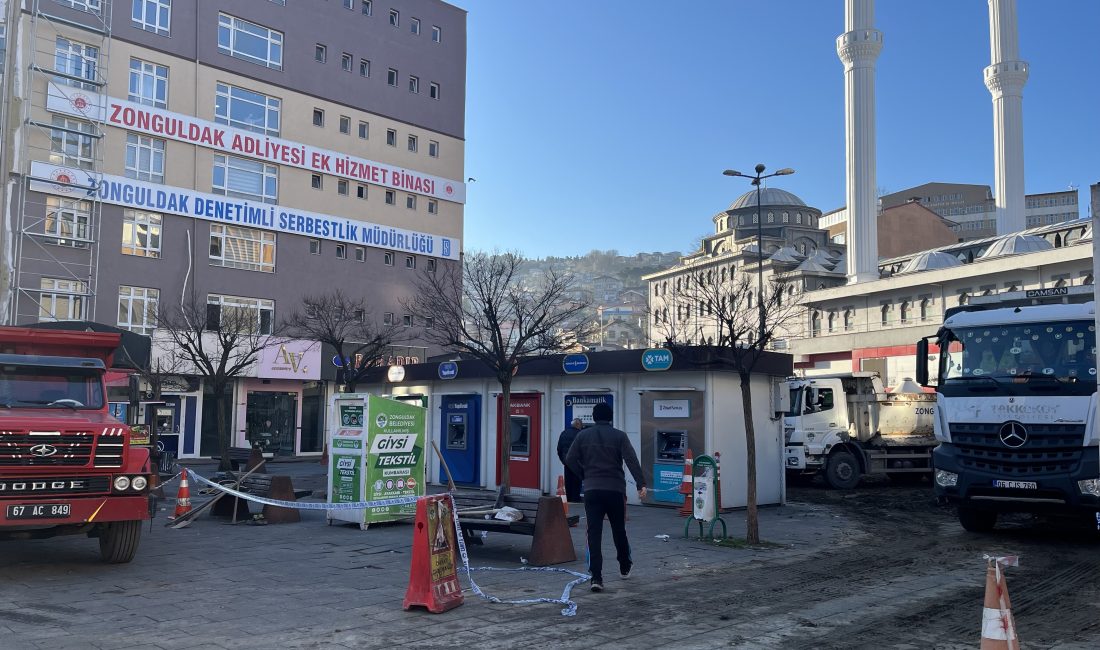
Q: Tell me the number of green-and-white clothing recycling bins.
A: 1